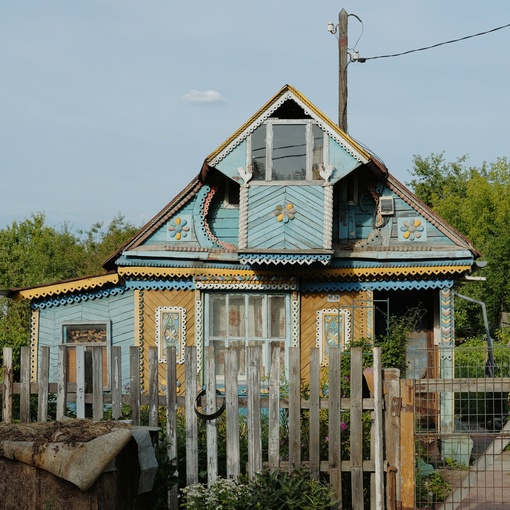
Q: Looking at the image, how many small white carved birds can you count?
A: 2